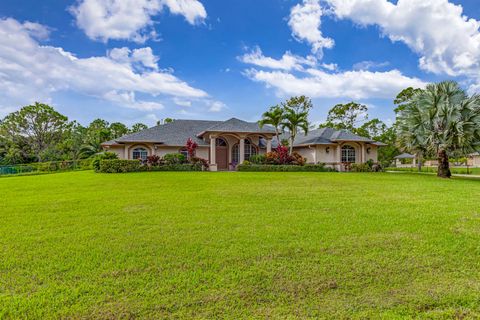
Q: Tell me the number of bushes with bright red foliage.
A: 2